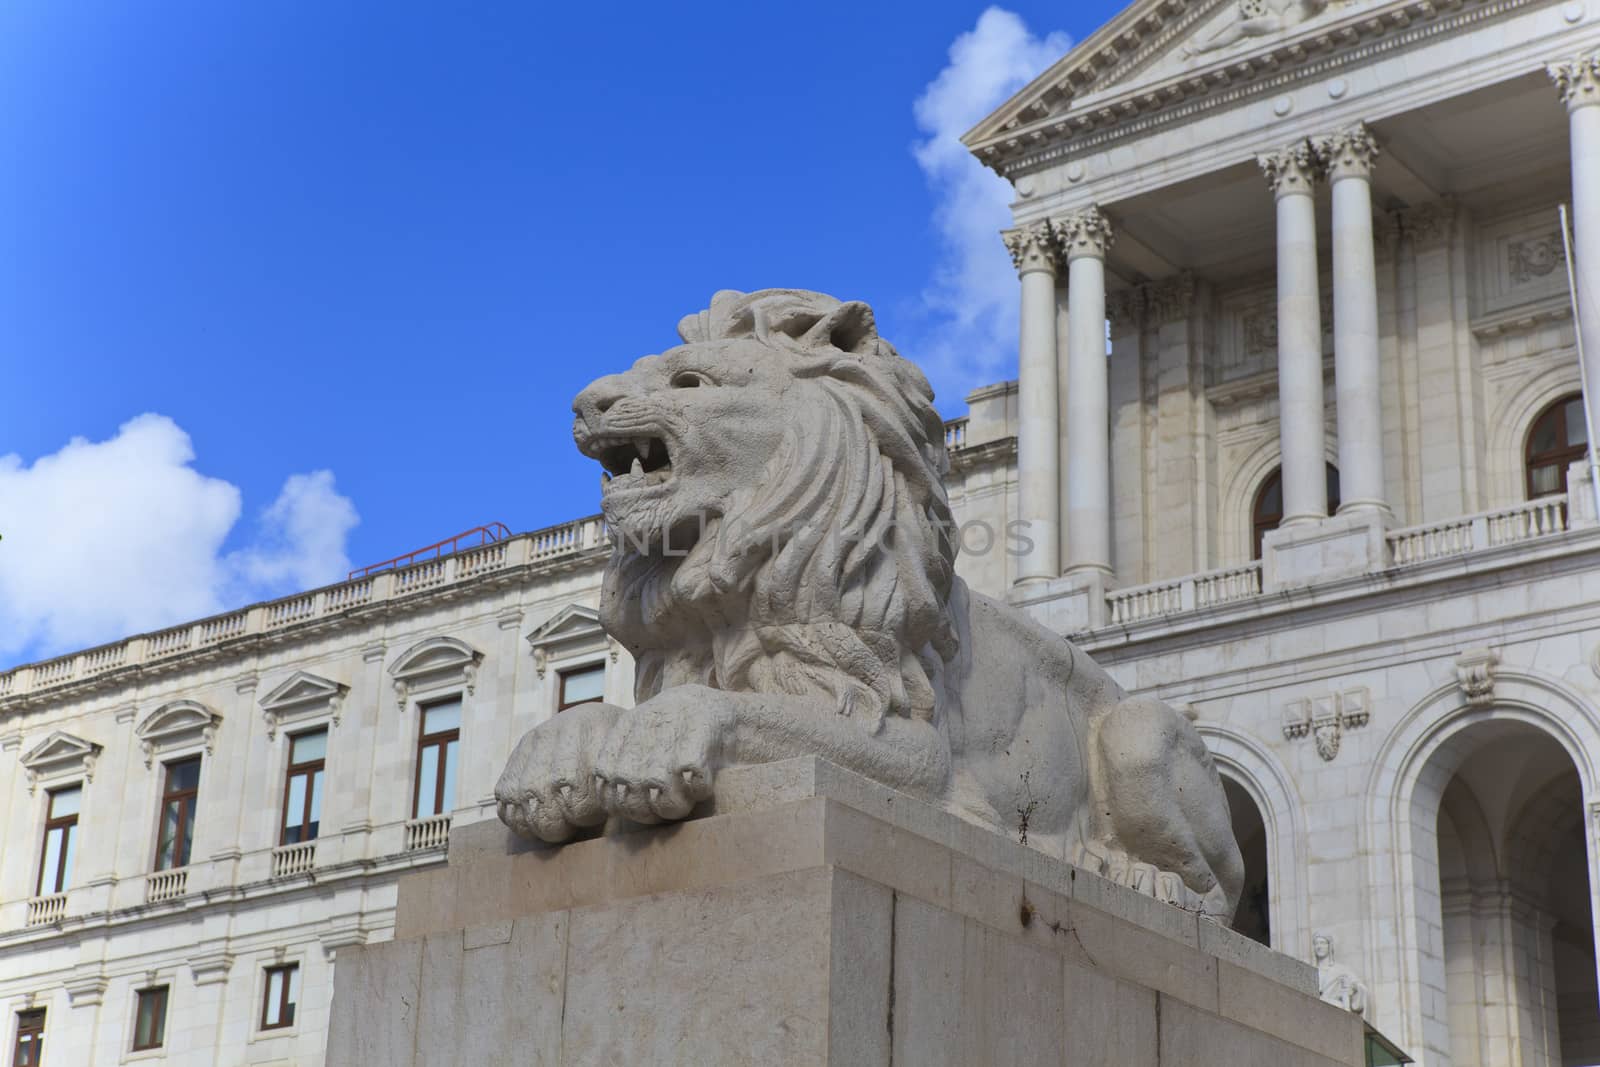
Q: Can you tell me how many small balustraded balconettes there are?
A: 4